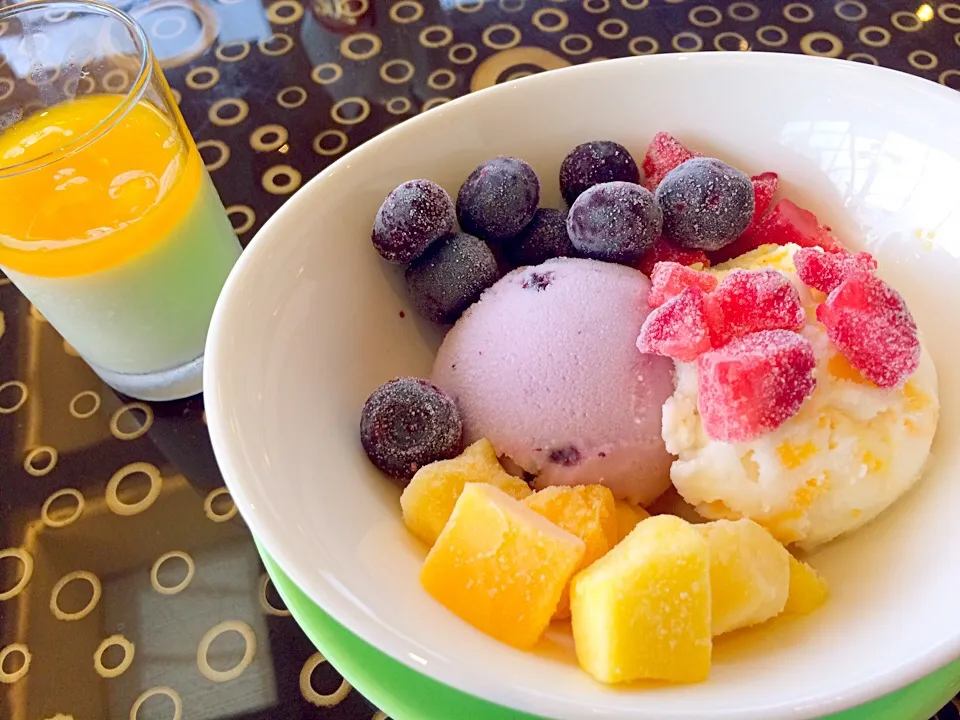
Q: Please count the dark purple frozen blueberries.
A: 8